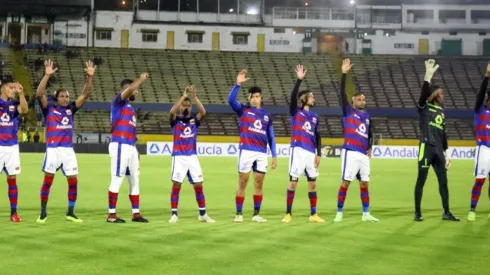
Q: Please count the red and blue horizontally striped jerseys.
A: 8